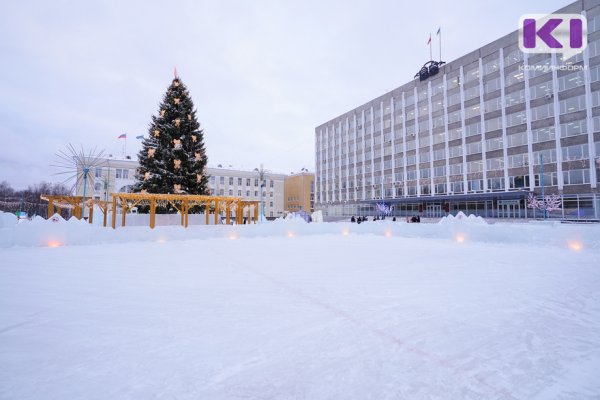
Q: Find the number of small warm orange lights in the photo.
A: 8